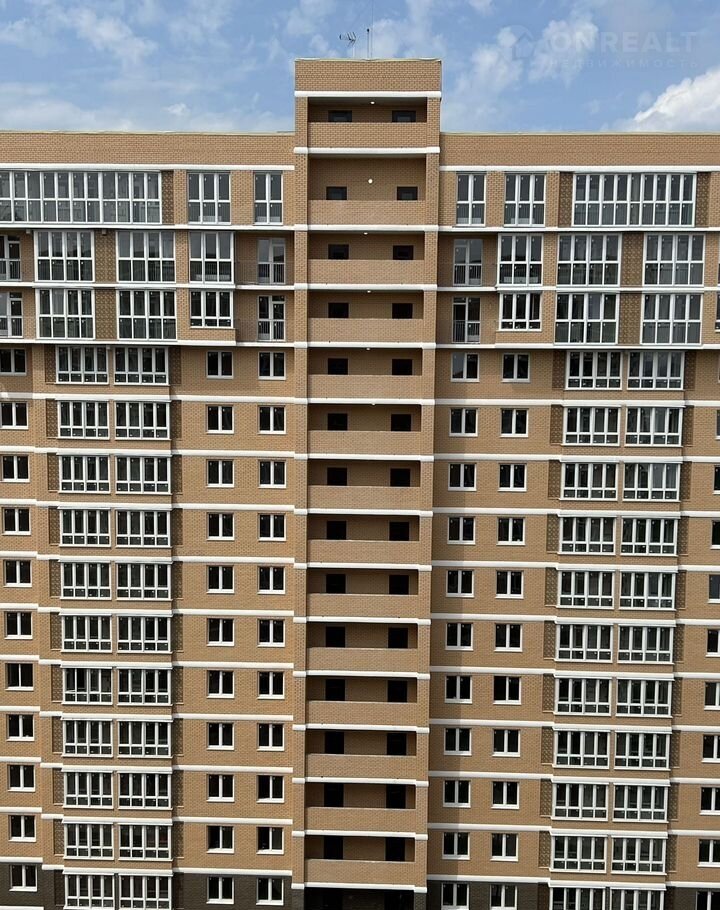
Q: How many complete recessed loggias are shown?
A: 14